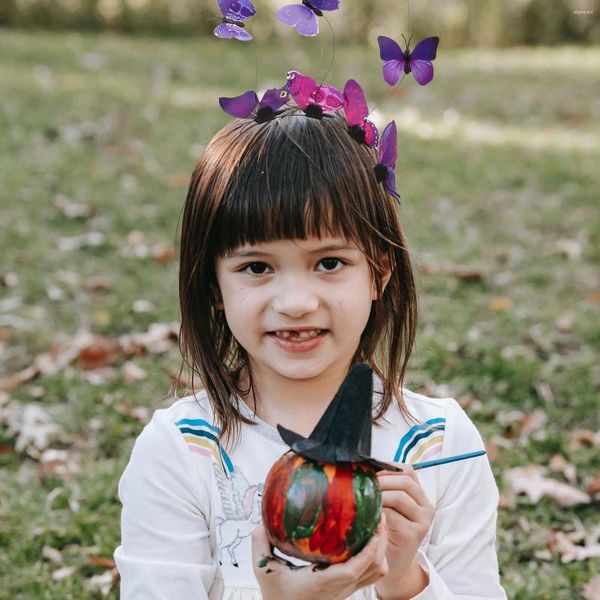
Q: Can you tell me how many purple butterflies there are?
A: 5